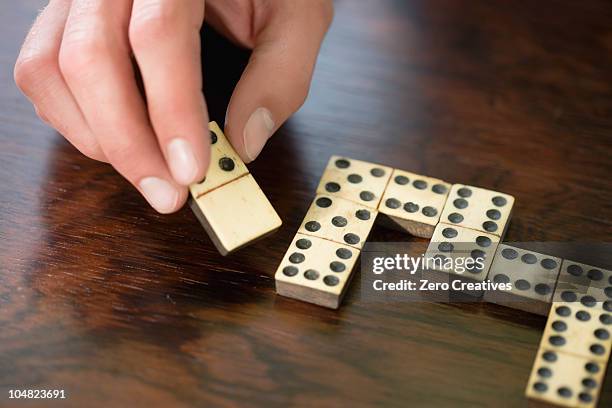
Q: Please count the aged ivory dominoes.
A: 6